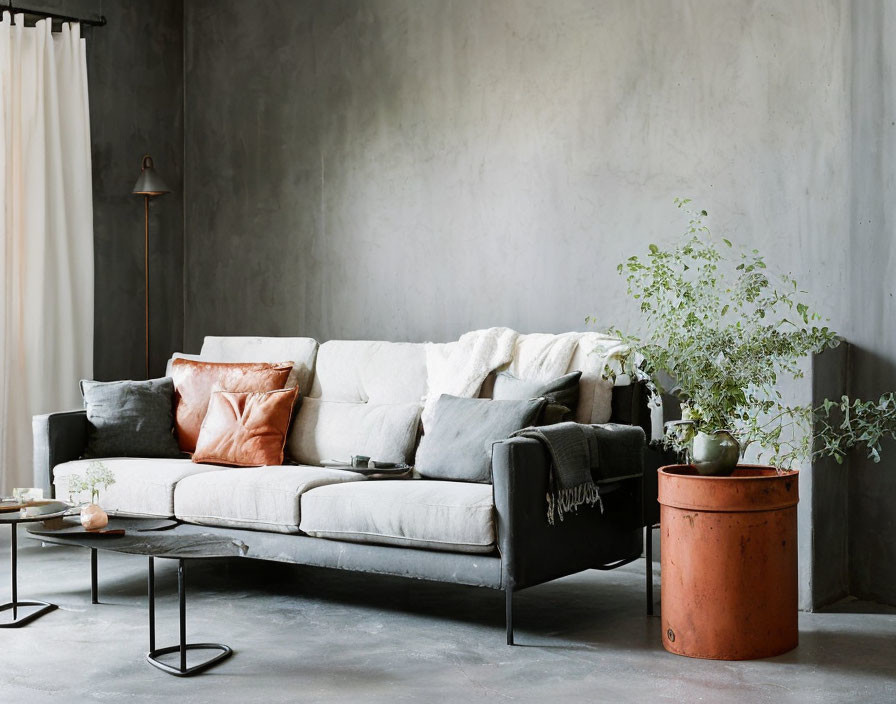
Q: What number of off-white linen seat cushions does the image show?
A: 3